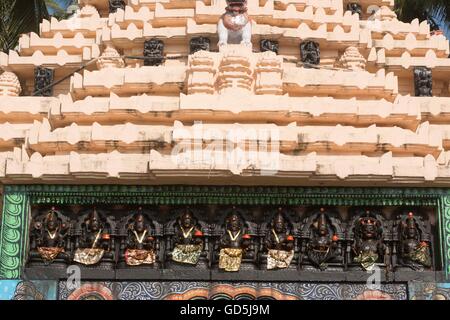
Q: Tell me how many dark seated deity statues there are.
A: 9